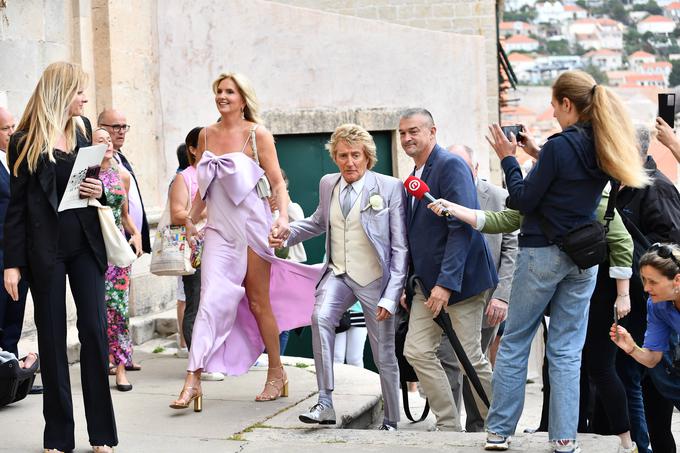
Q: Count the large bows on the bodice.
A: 1